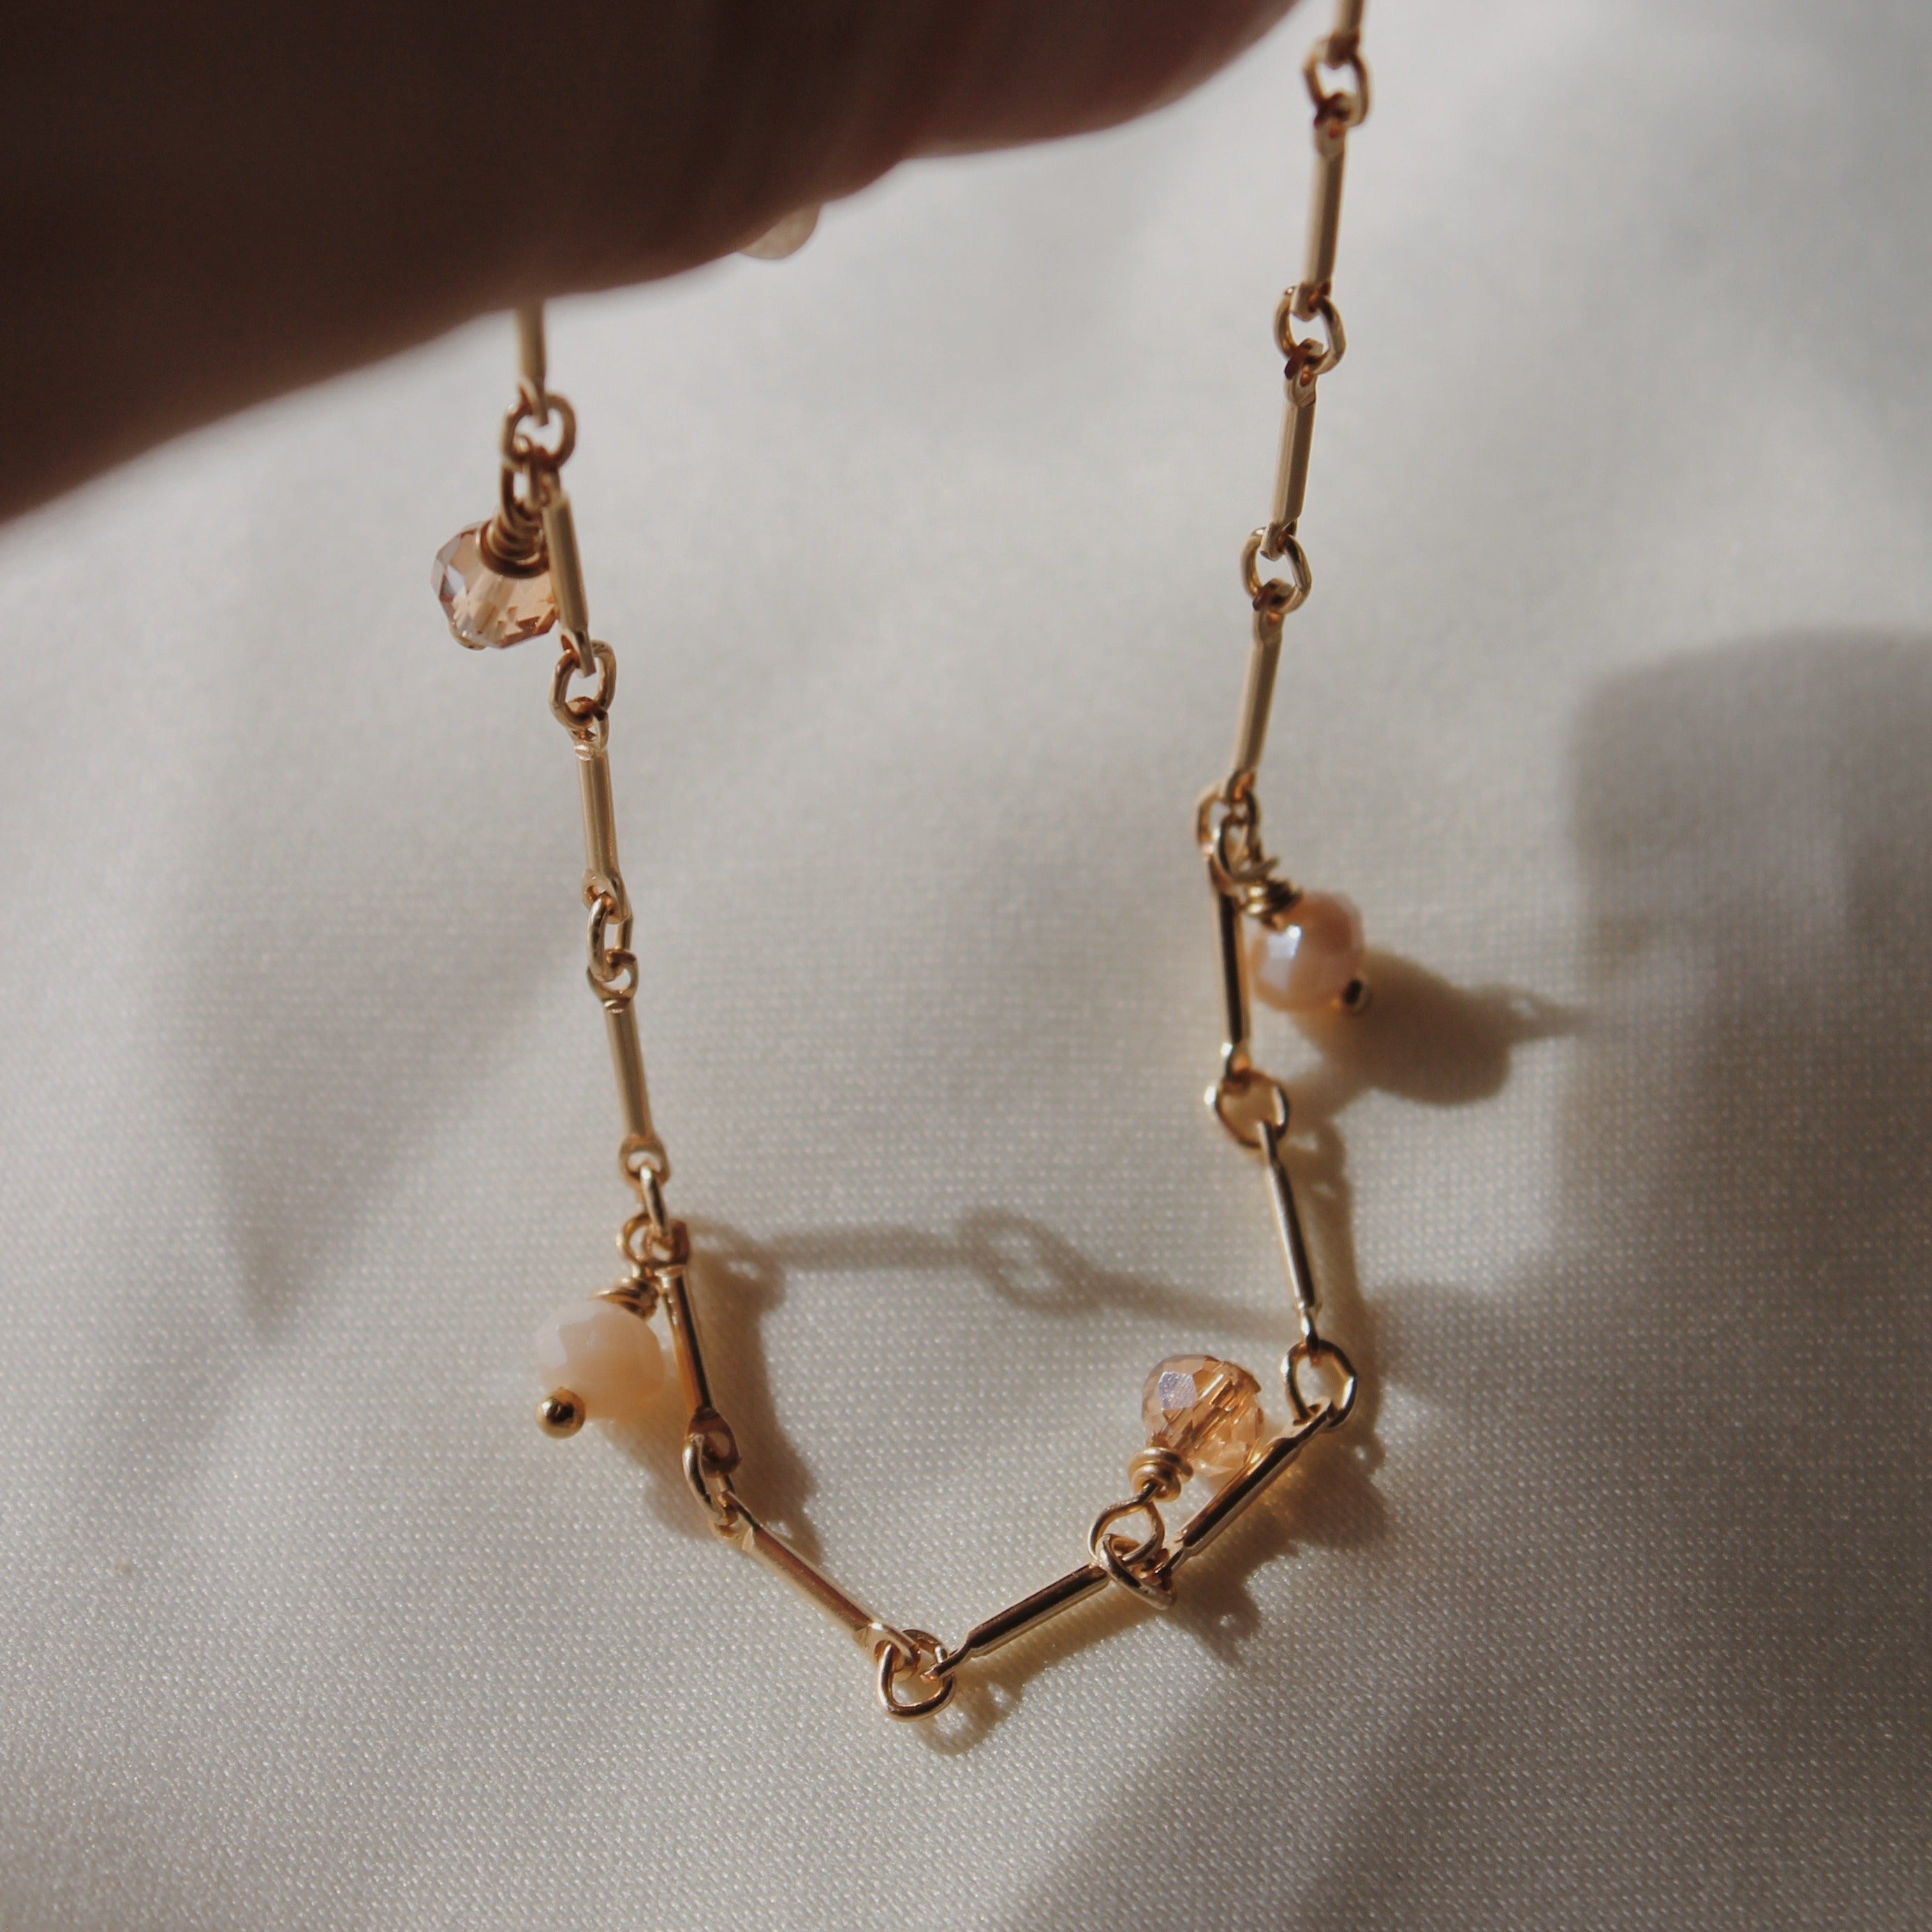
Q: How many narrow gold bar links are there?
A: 14